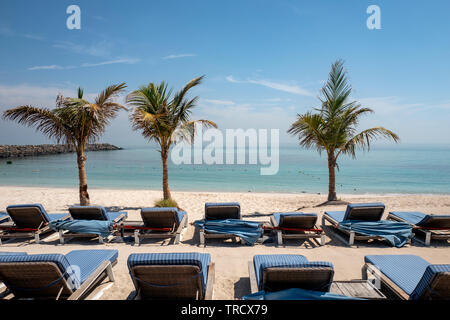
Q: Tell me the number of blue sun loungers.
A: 11